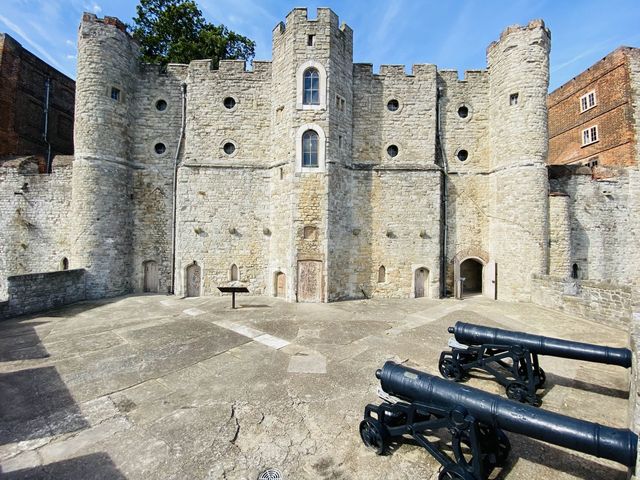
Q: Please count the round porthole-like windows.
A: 8